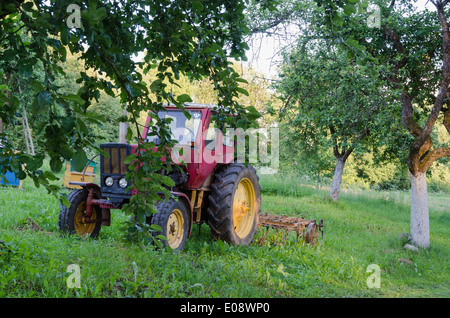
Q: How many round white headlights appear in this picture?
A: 2